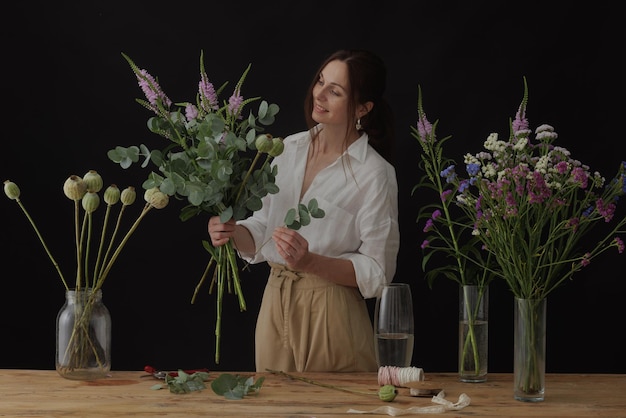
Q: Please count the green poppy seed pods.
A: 11